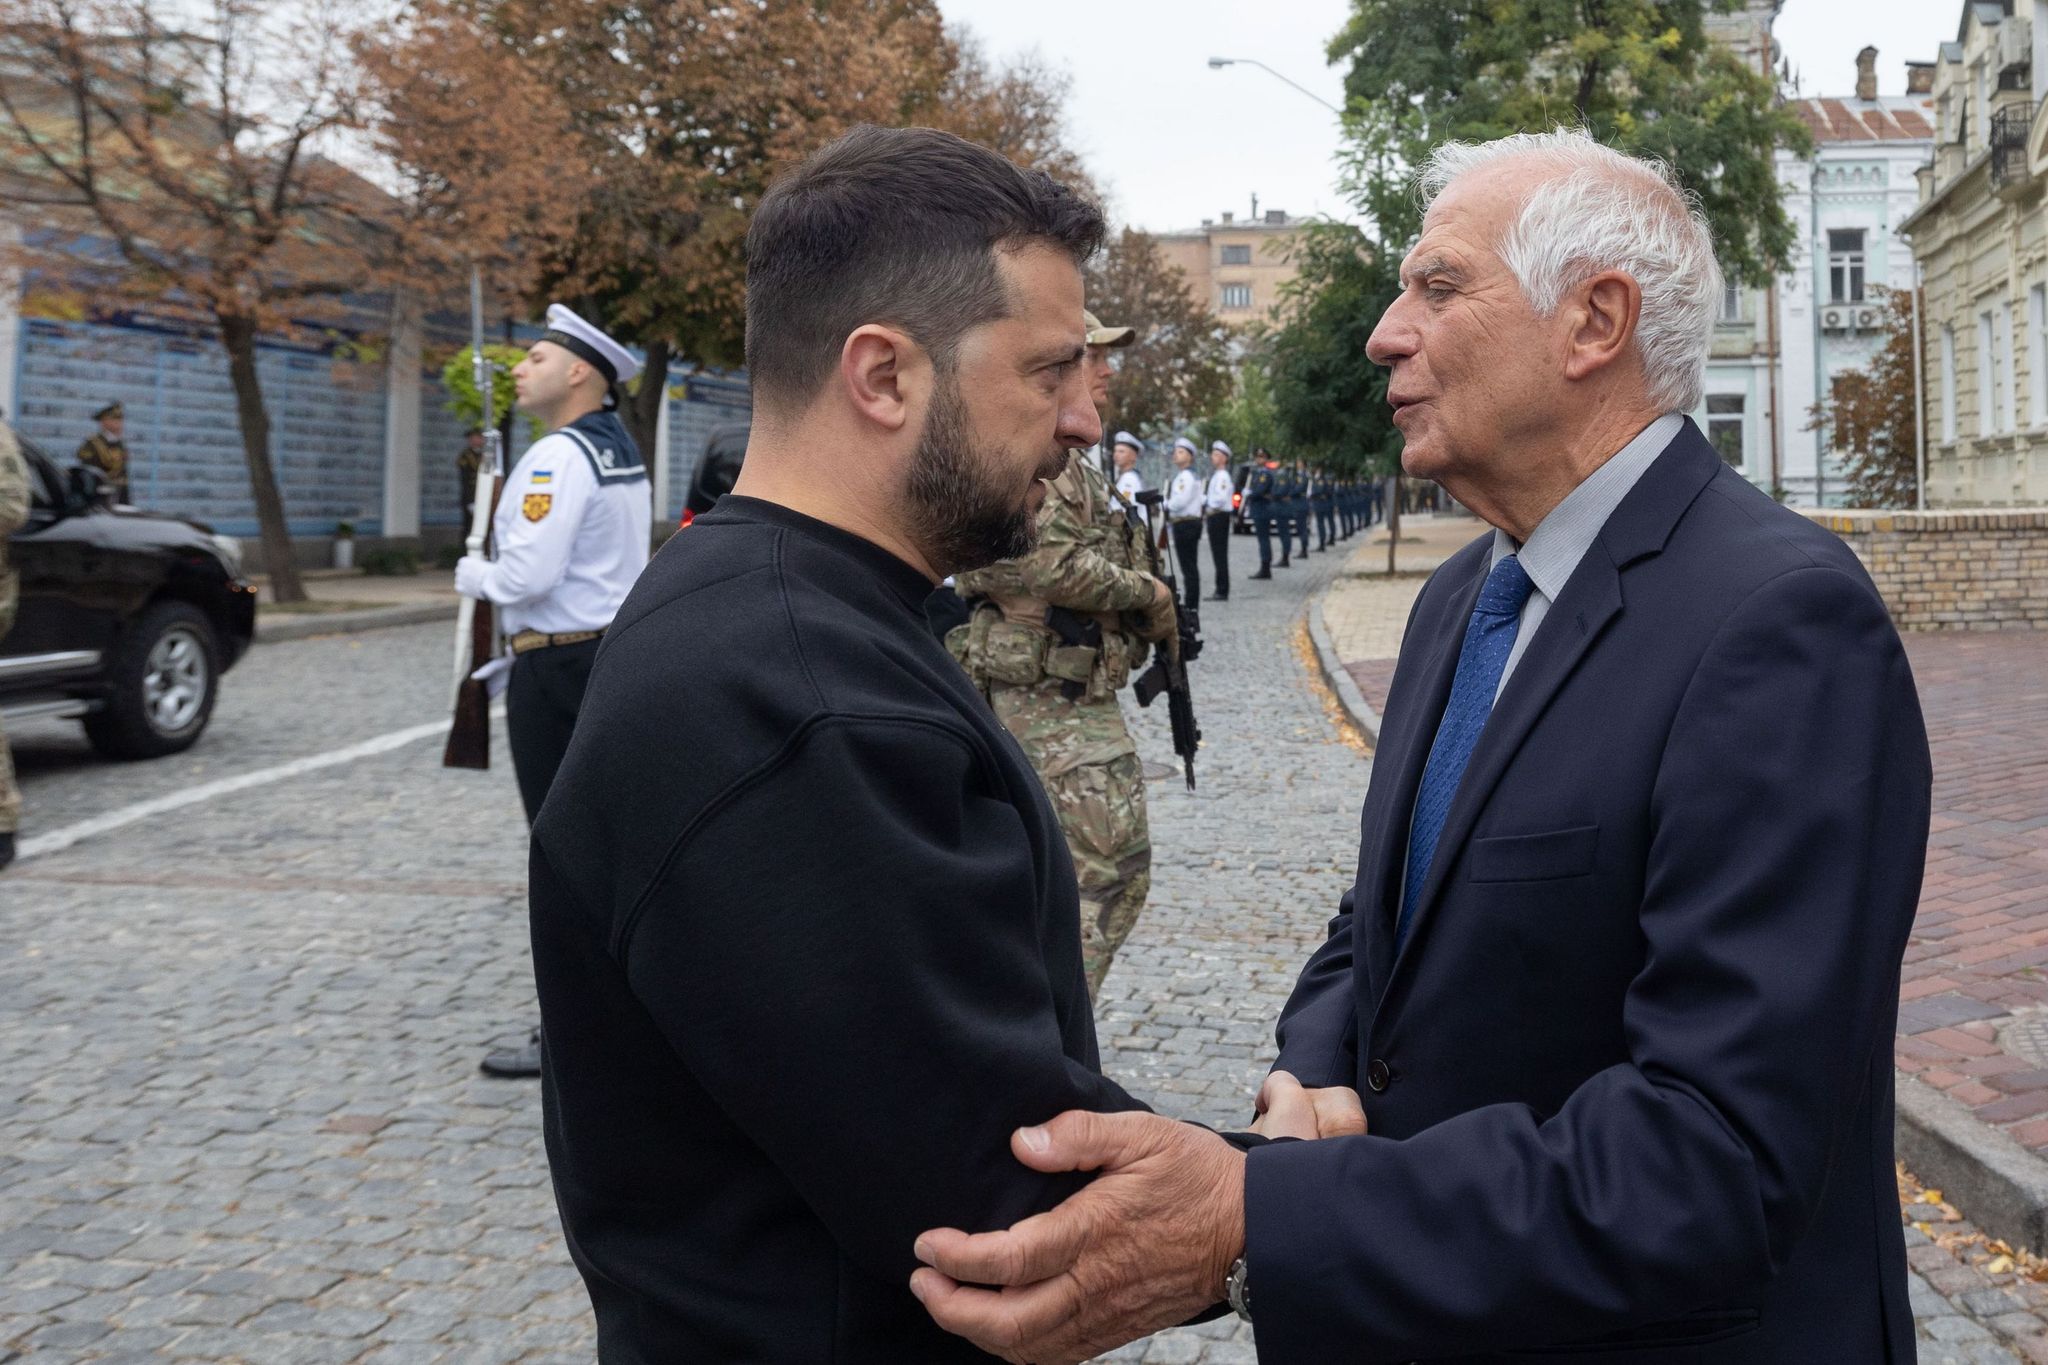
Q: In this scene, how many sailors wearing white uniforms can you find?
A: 4